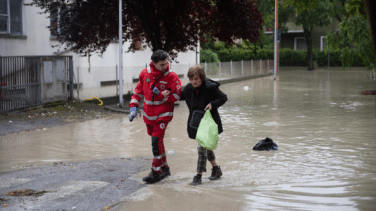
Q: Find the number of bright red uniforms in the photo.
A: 1